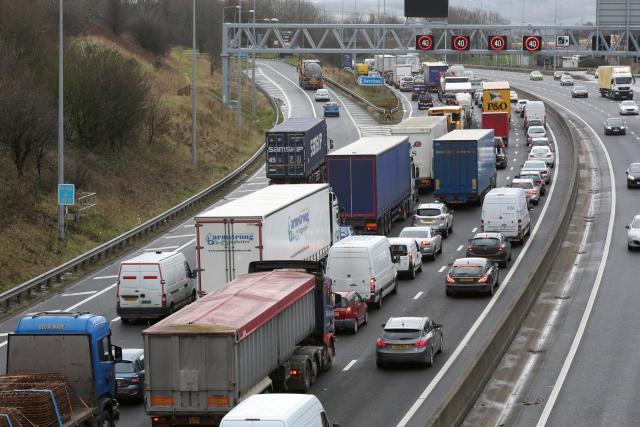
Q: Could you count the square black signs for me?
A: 4